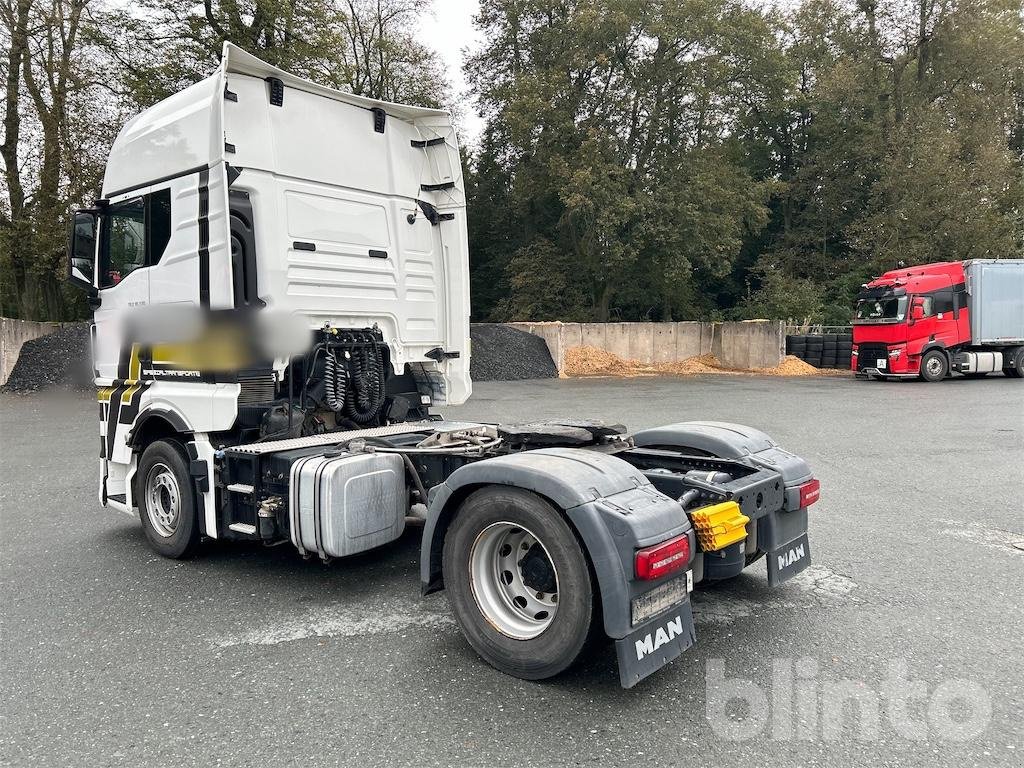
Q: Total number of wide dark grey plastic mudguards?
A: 2